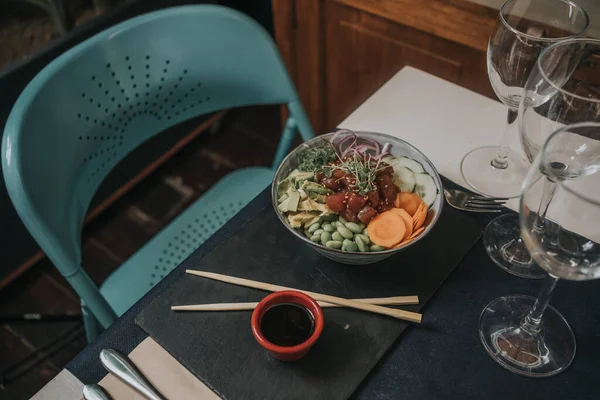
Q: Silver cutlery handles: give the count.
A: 2